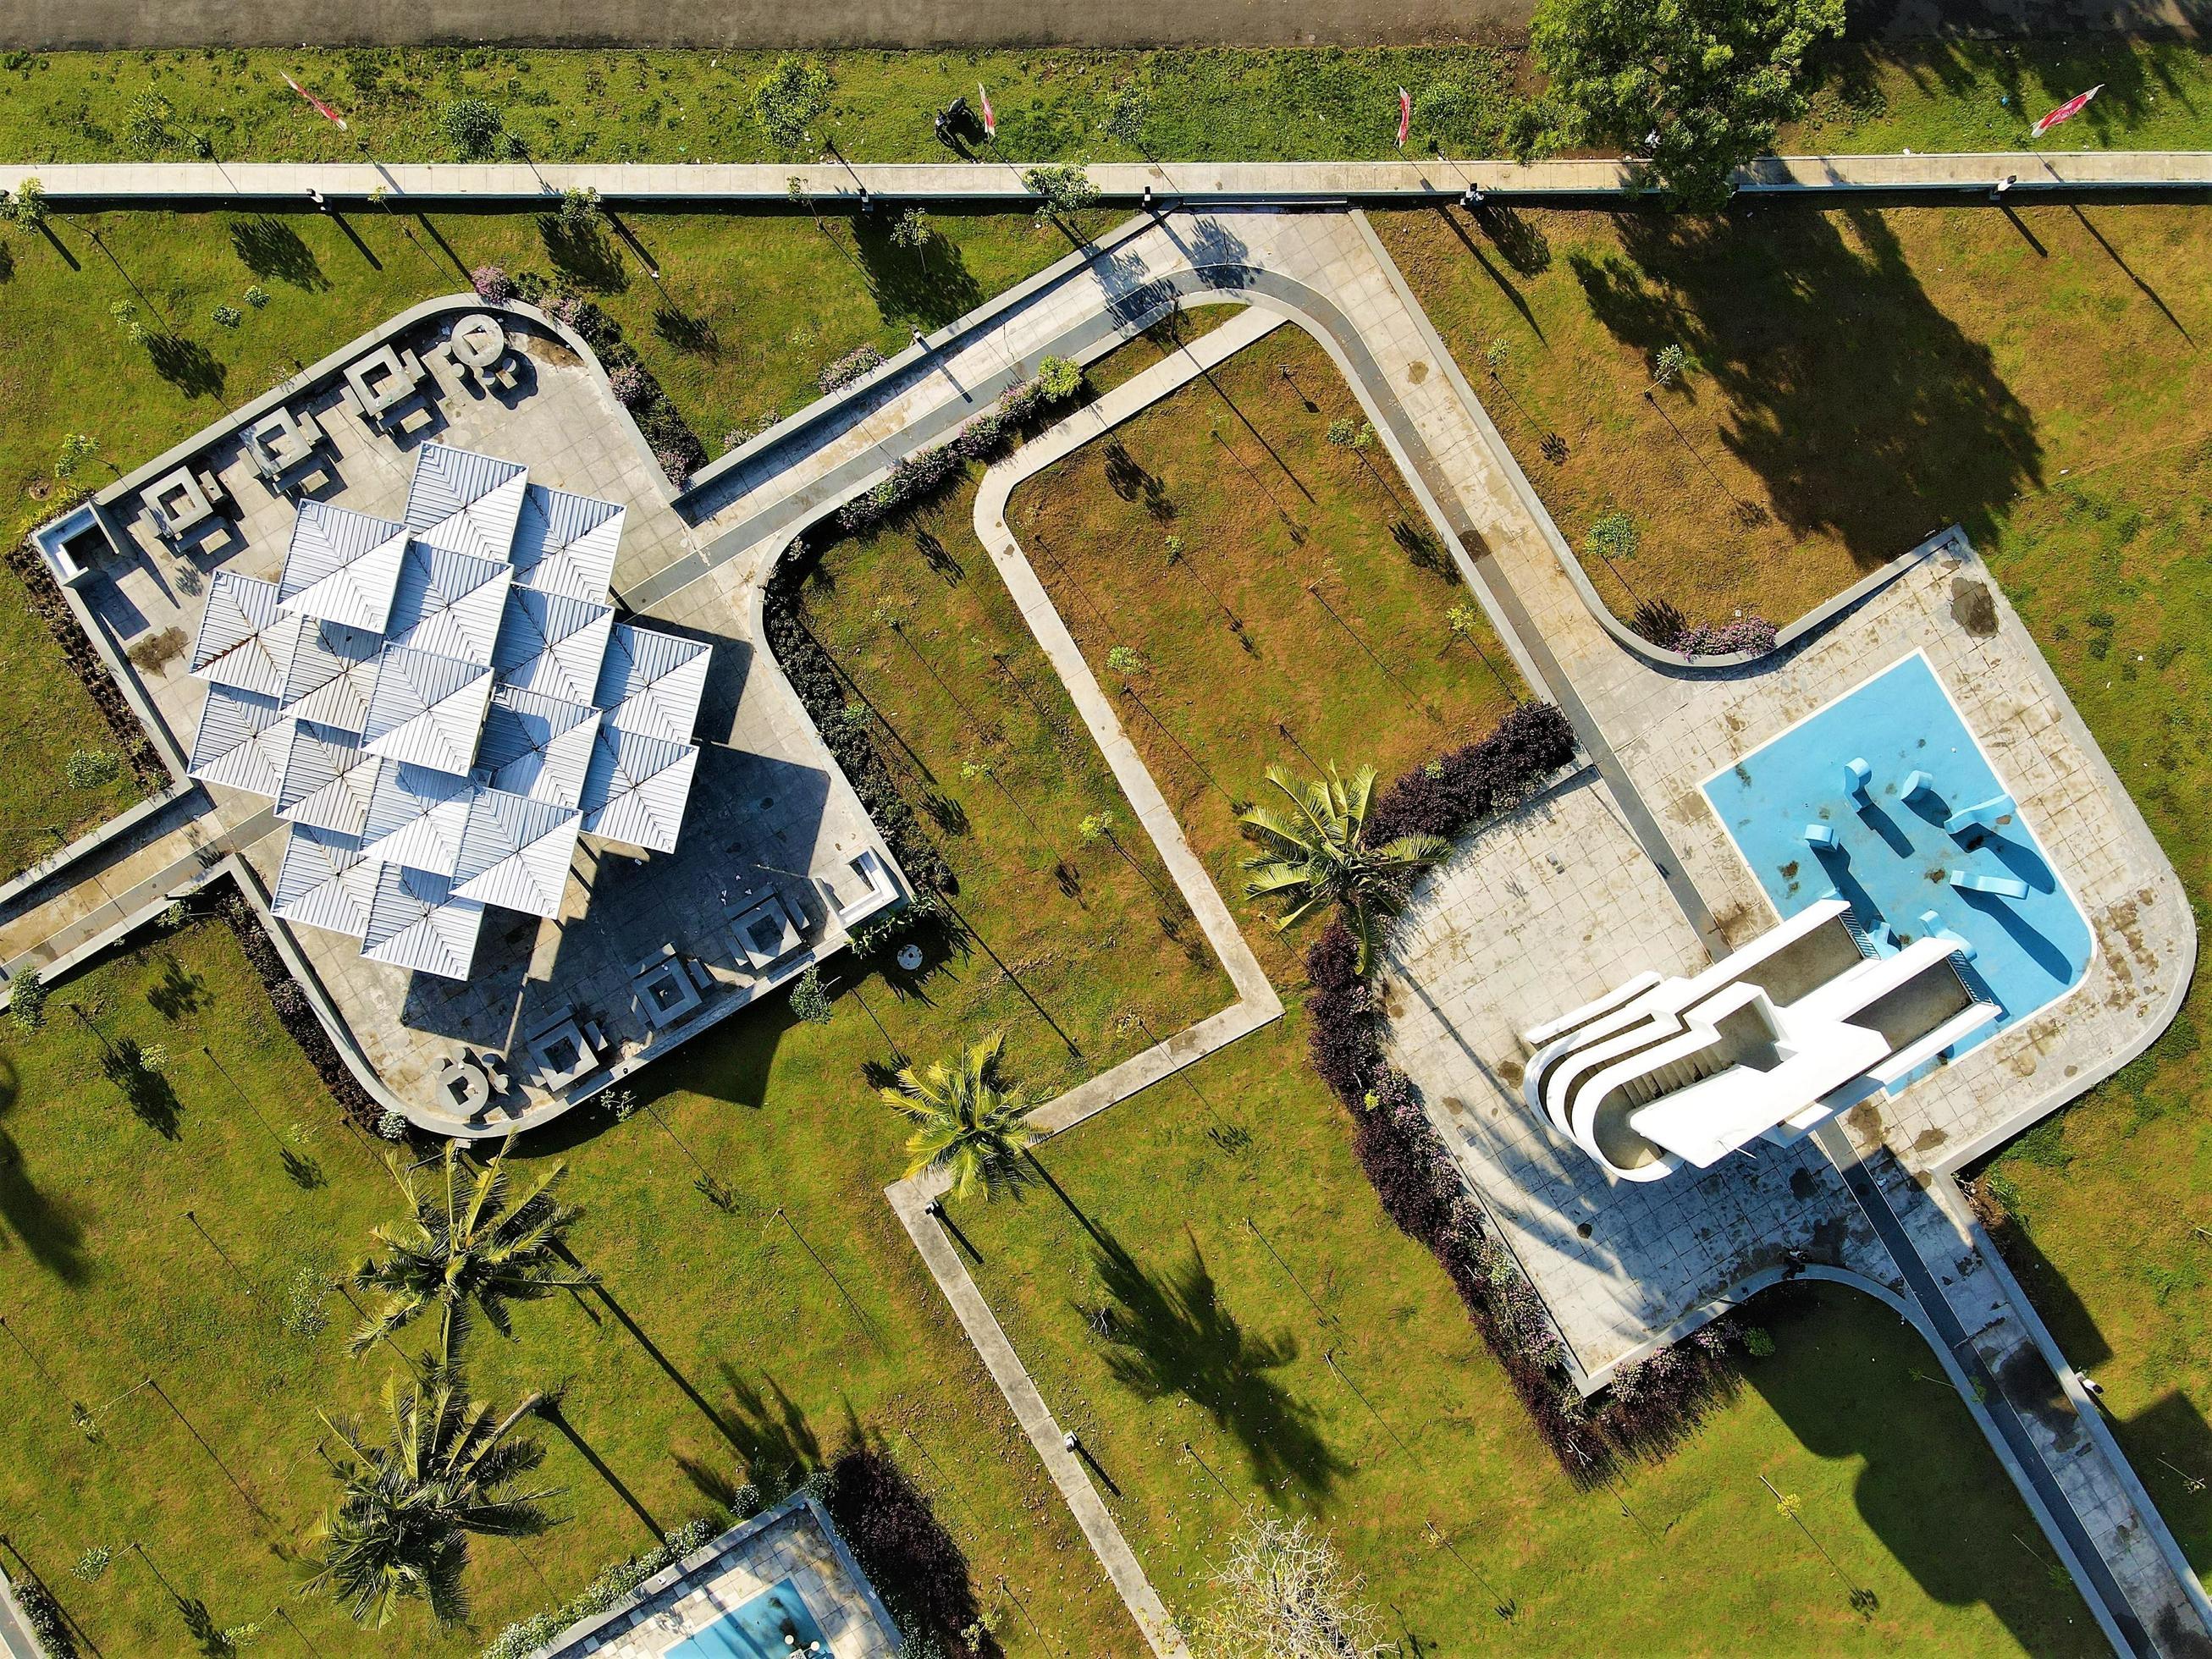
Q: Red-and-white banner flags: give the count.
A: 4